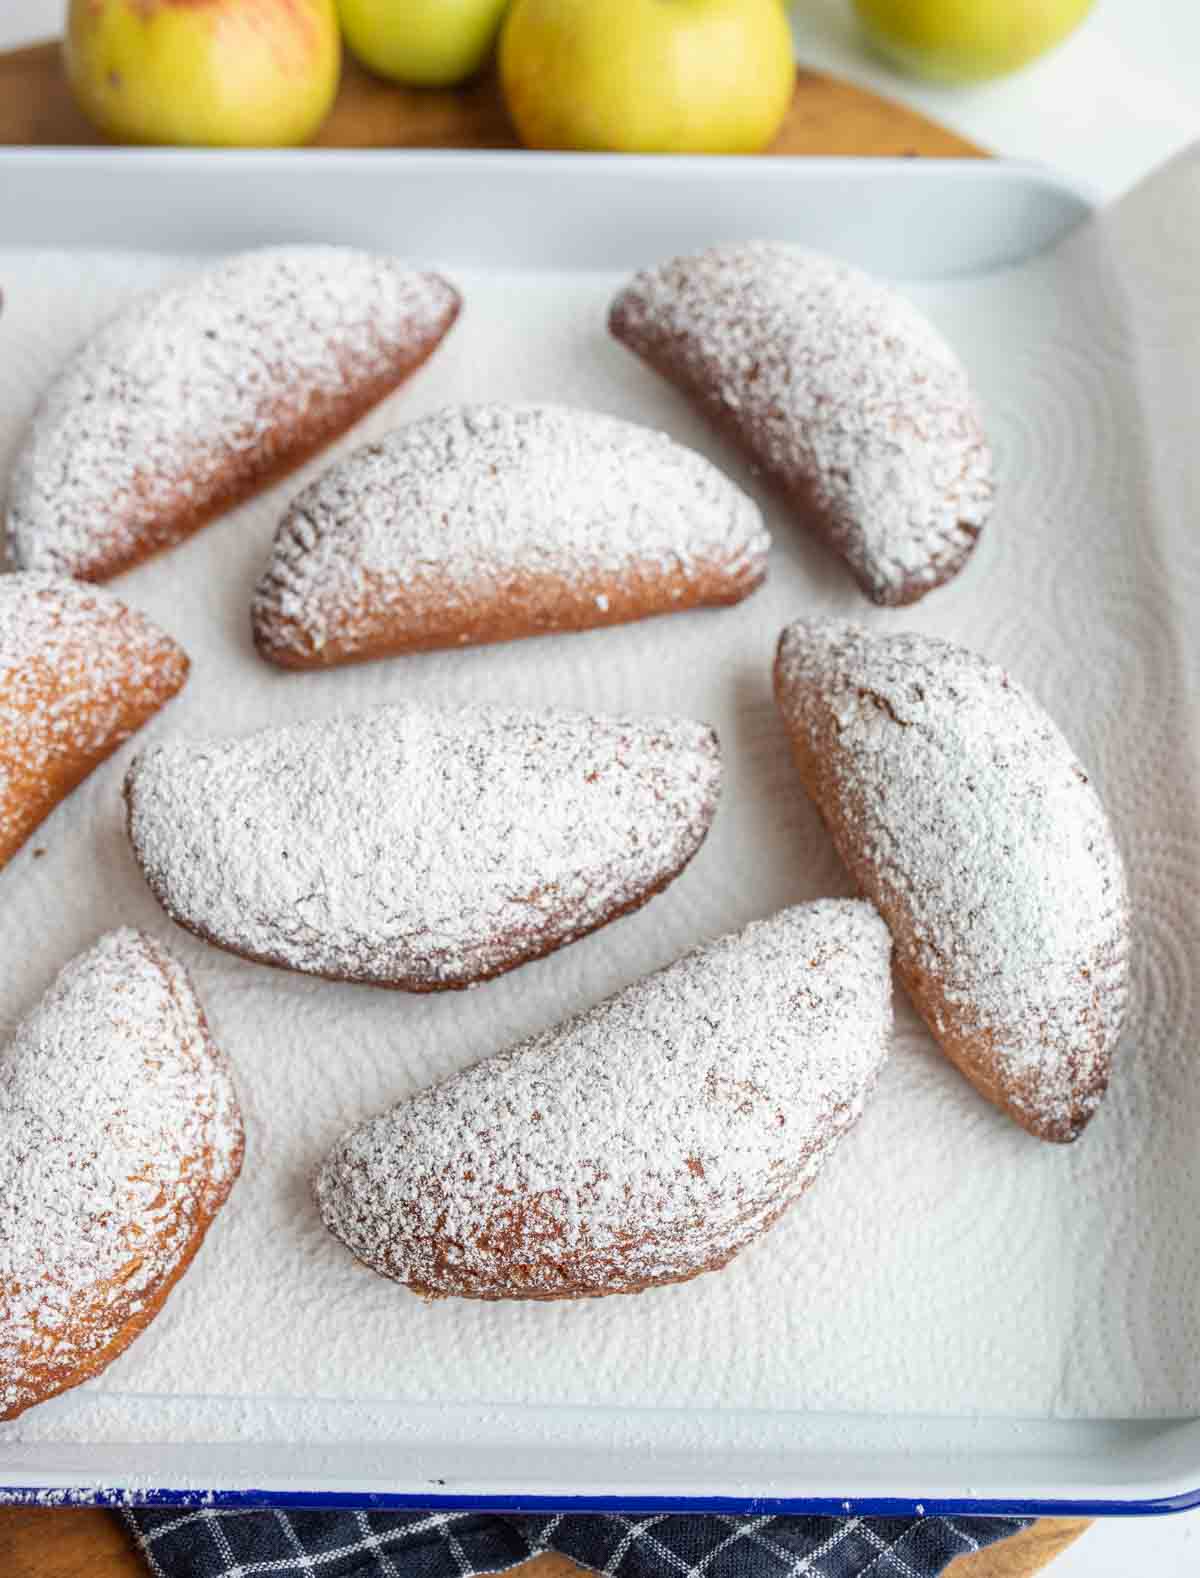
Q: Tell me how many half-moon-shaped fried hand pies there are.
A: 8